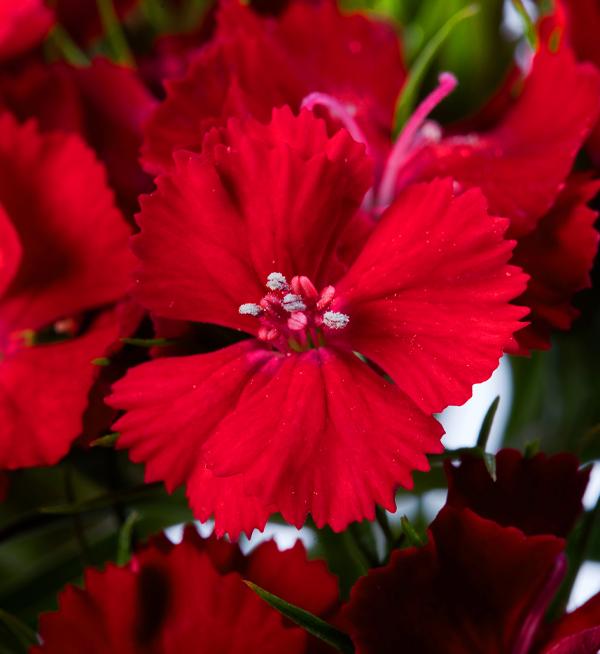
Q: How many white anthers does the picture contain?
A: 4